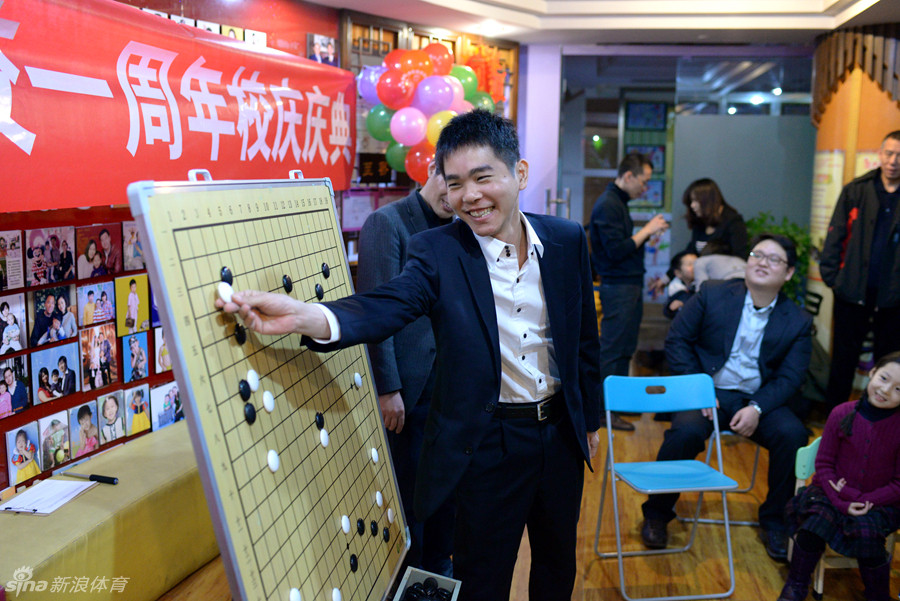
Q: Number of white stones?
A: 12